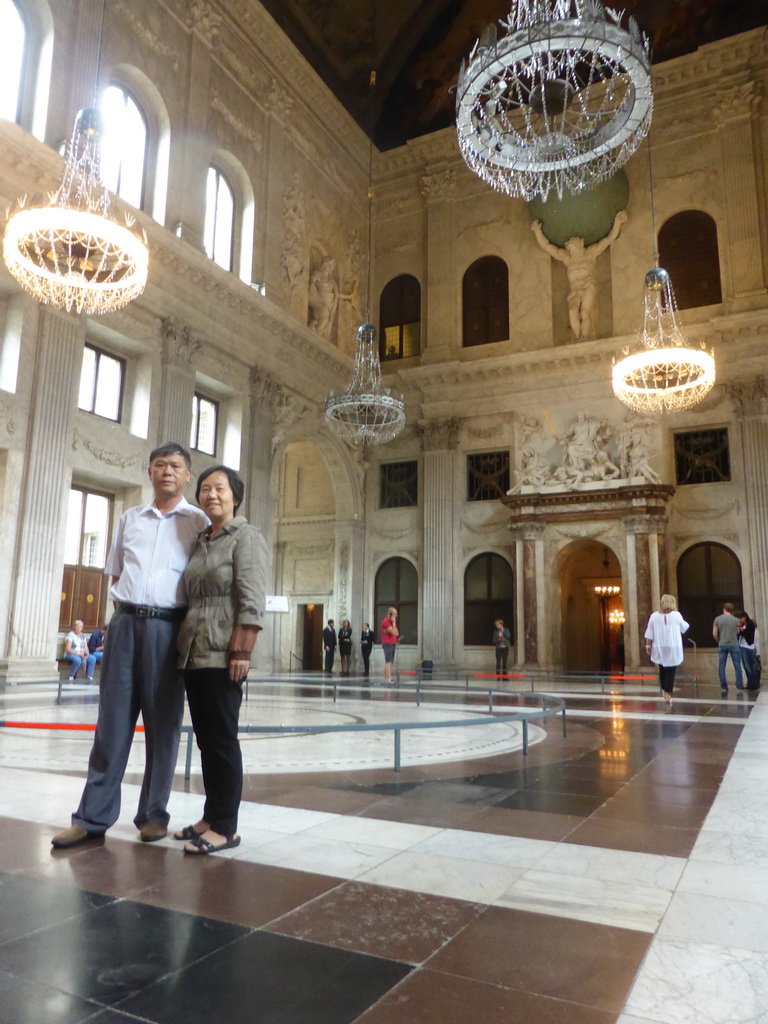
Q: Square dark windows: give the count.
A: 3